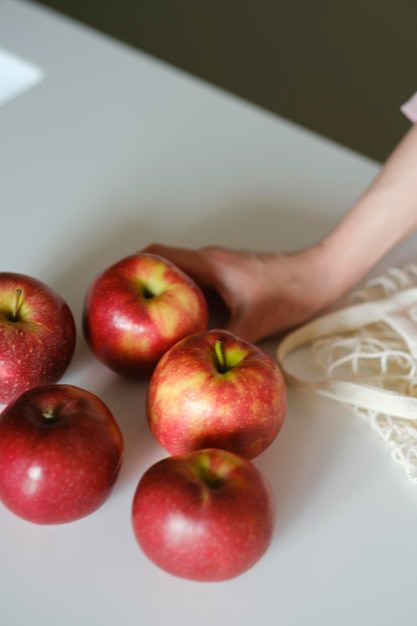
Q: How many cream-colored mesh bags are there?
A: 1